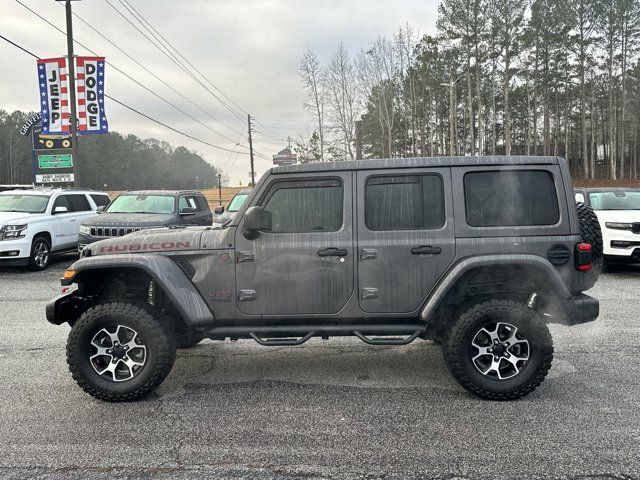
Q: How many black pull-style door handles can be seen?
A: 2